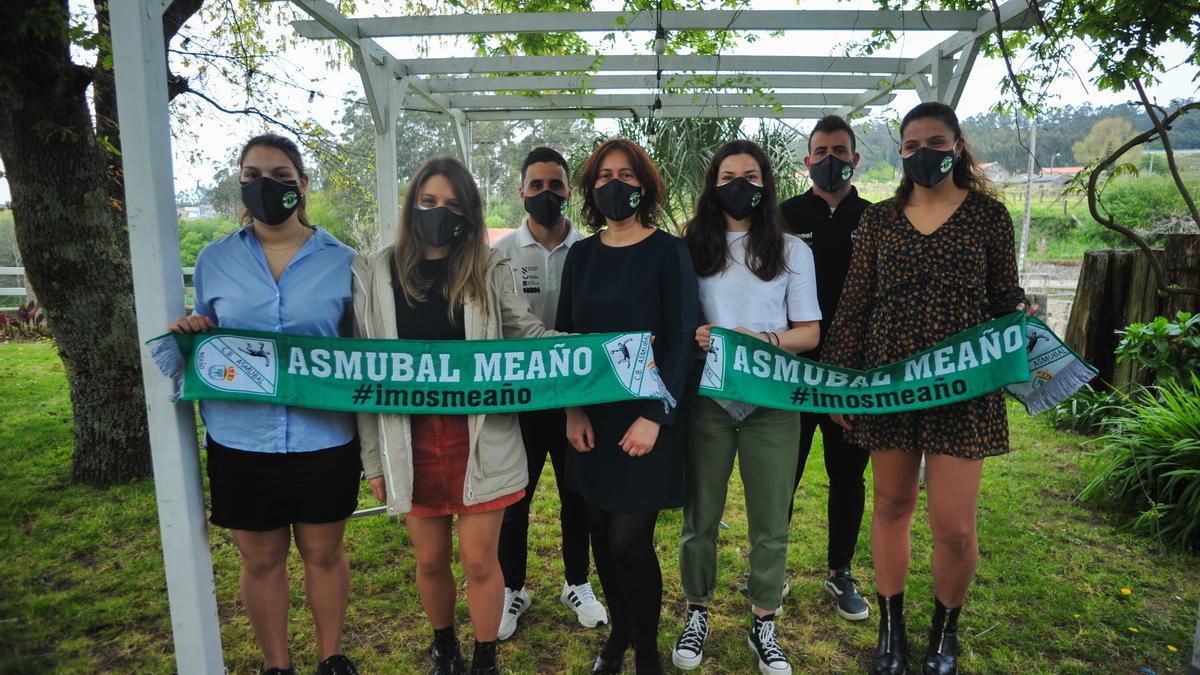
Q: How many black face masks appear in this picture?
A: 7